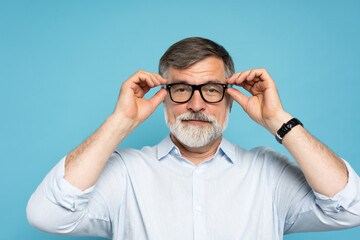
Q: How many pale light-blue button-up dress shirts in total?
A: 1